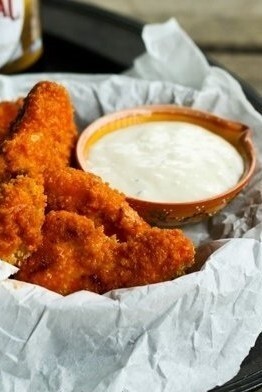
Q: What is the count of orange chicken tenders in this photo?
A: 5